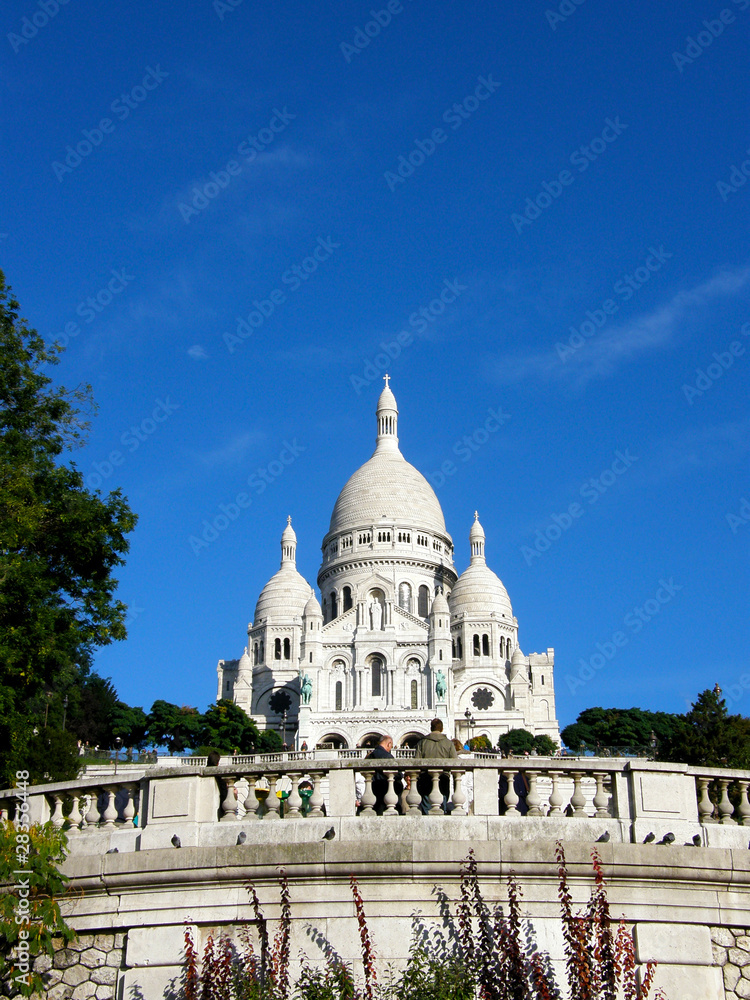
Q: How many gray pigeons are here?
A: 8